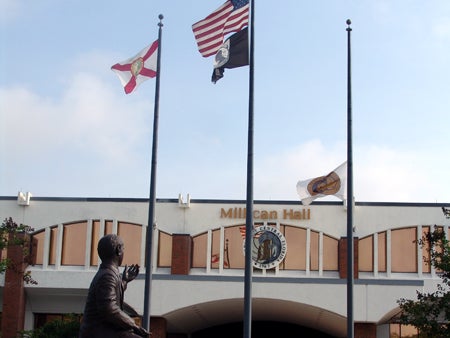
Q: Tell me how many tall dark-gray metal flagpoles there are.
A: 3